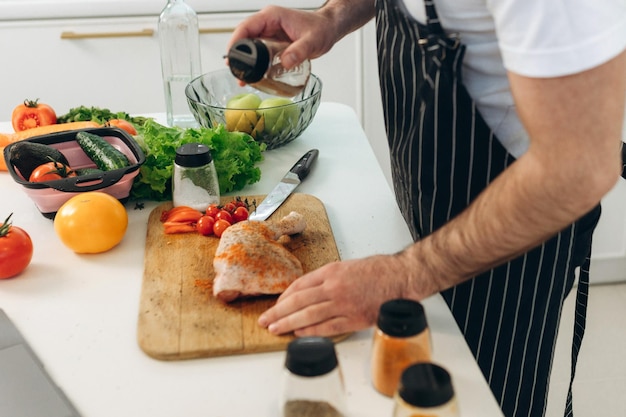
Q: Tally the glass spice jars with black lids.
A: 5